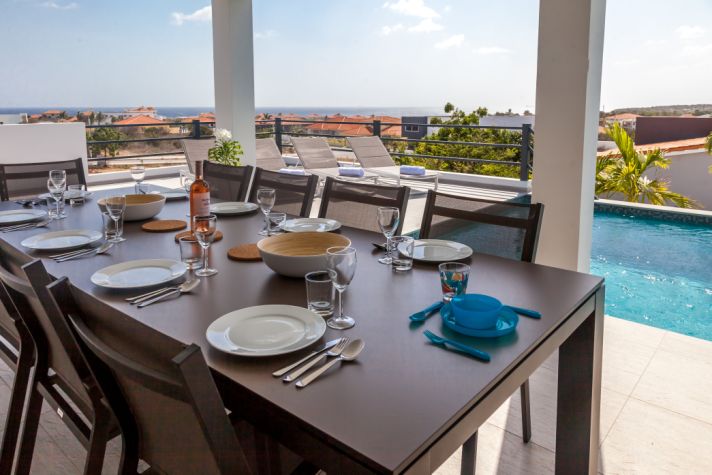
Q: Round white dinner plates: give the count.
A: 9